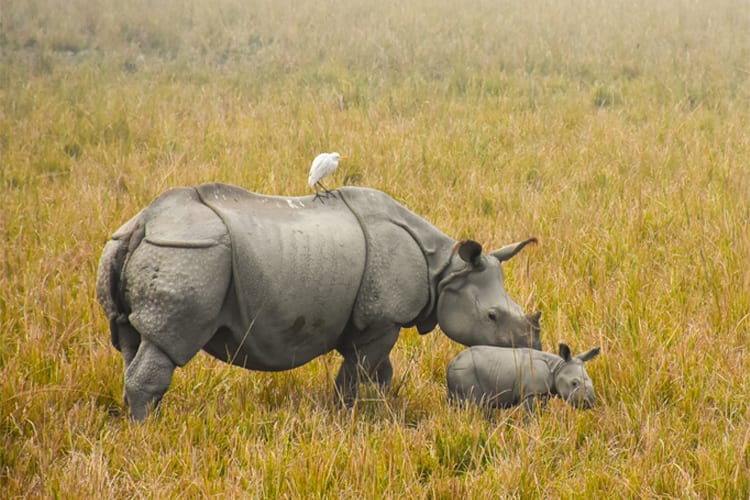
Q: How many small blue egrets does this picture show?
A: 0